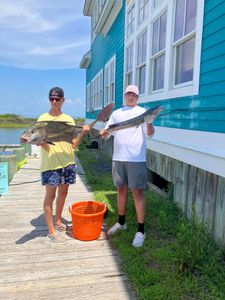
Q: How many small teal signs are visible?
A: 1